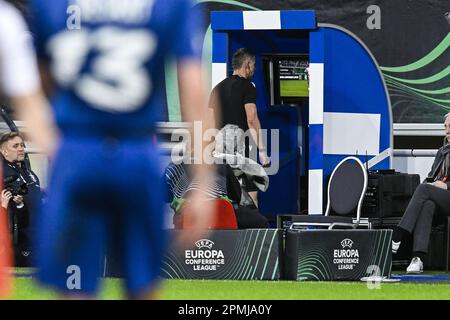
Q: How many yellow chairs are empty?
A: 0